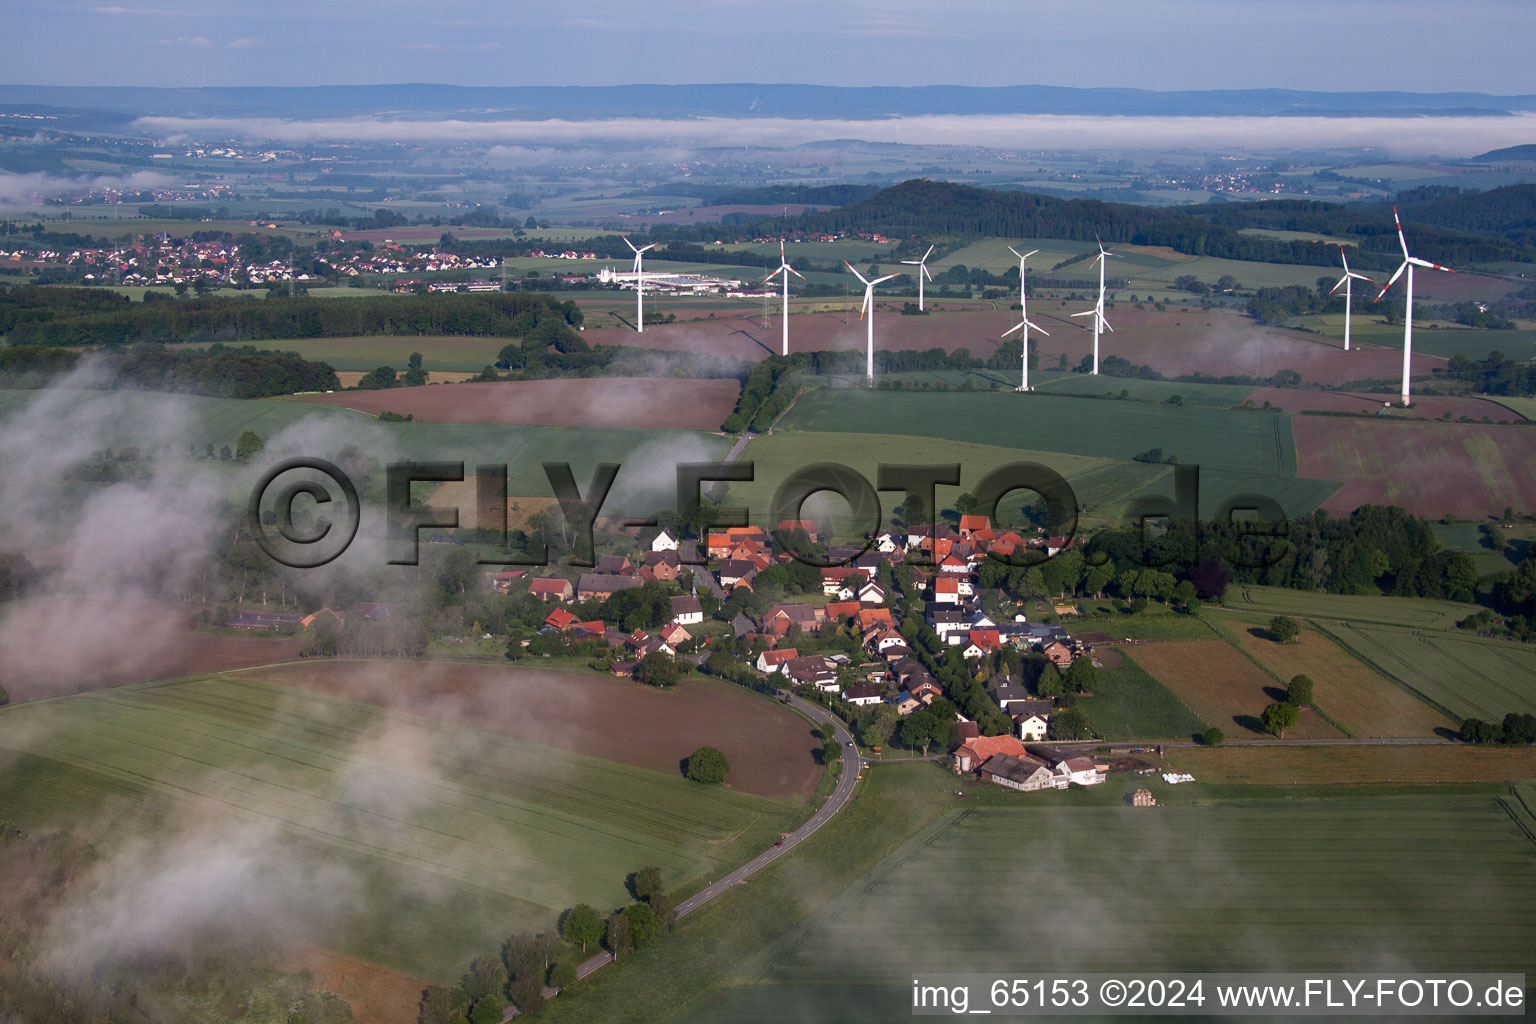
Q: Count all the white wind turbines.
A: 10